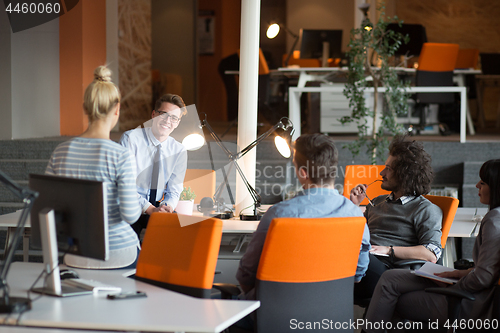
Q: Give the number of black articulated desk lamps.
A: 4